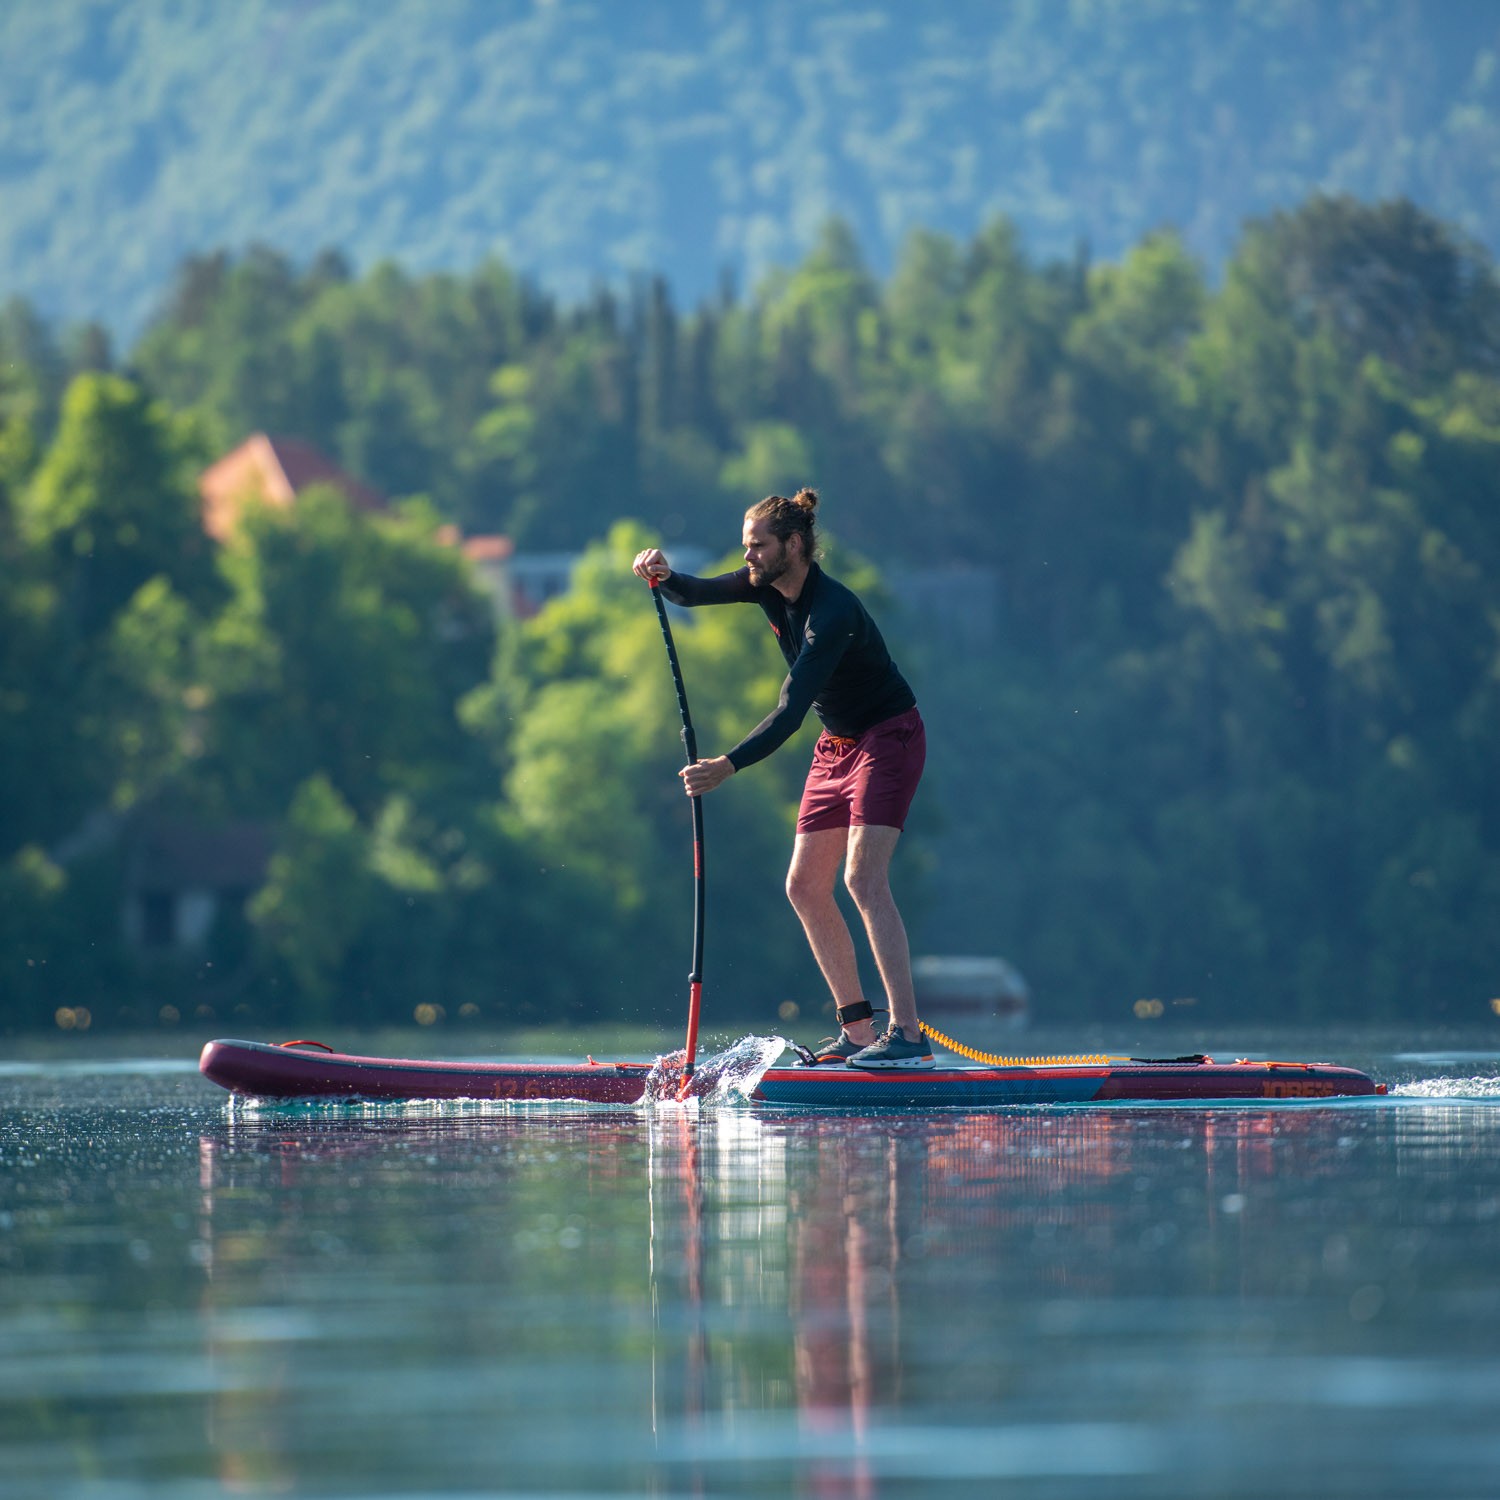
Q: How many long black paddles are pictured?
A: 1